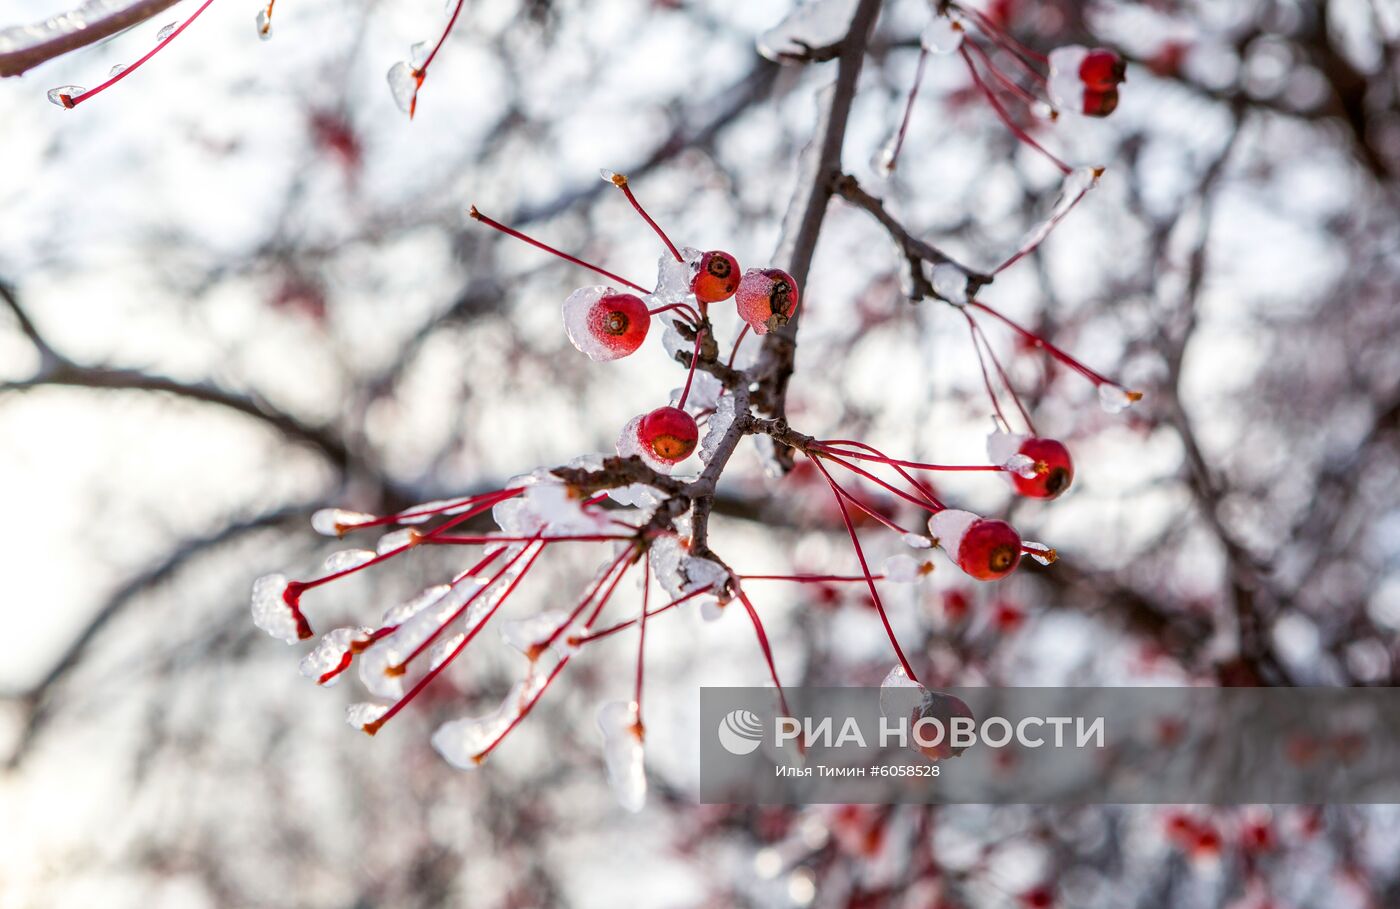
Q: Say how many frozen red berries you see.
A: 9